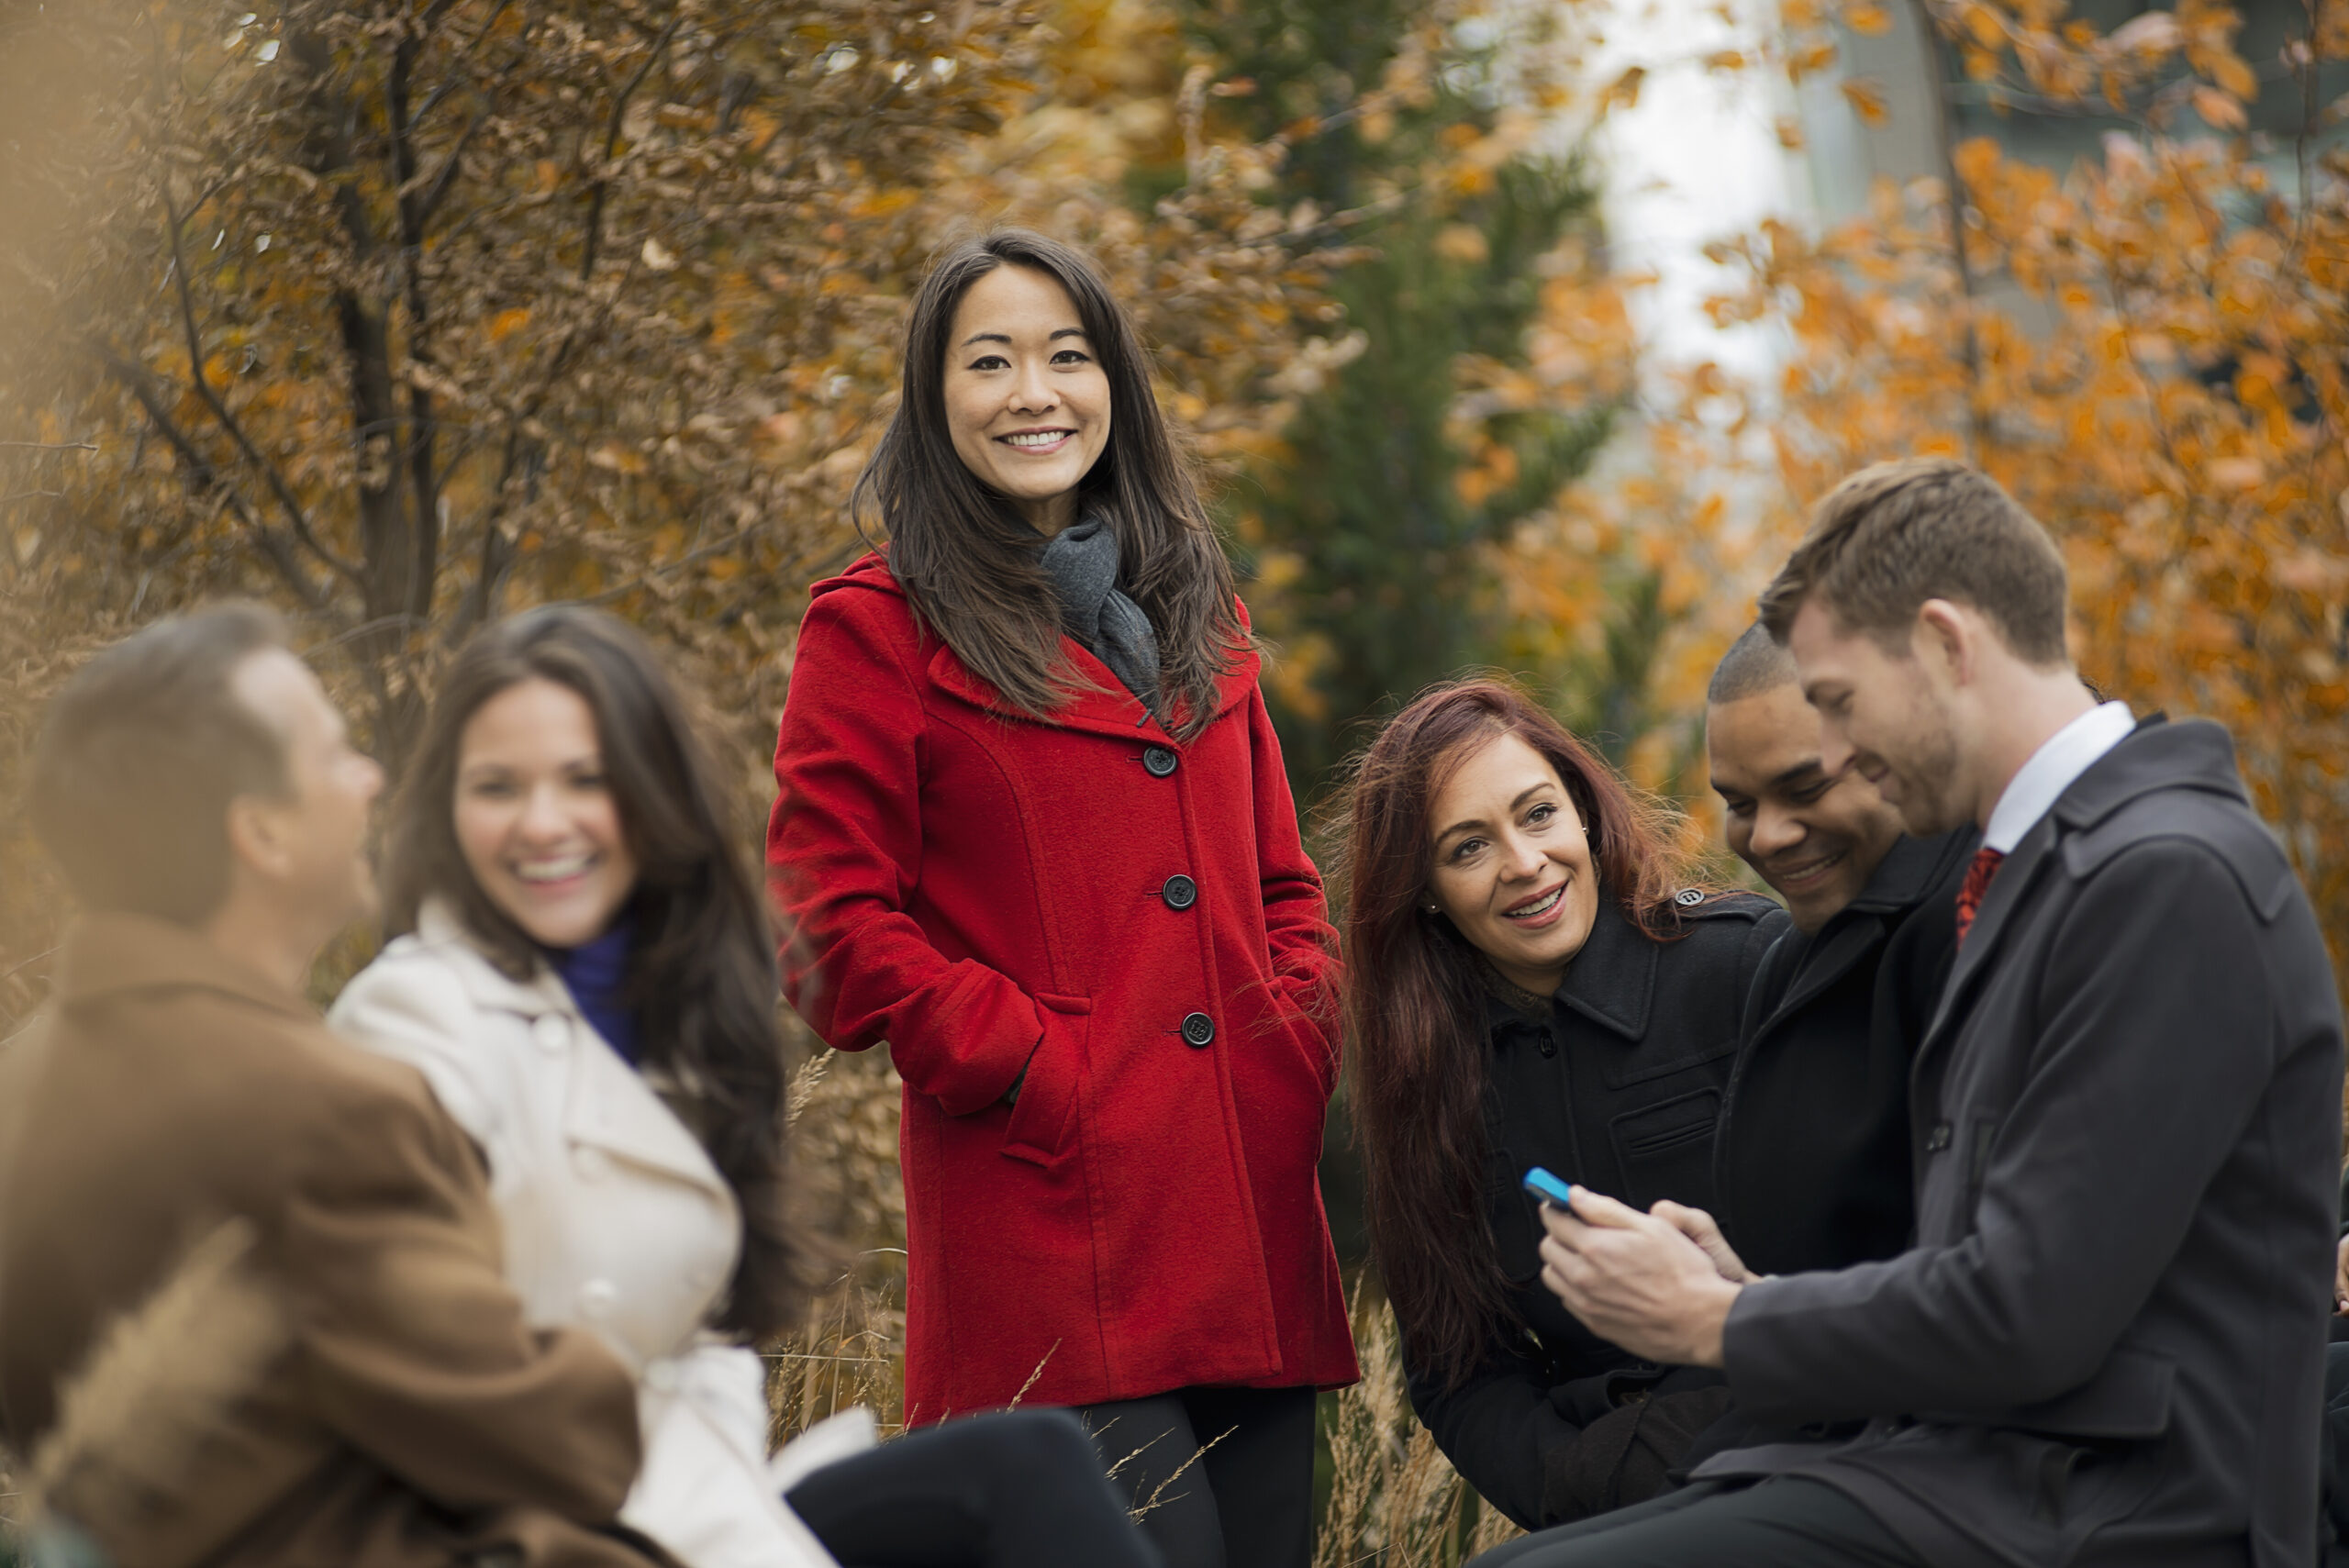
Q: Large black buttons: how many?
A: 3